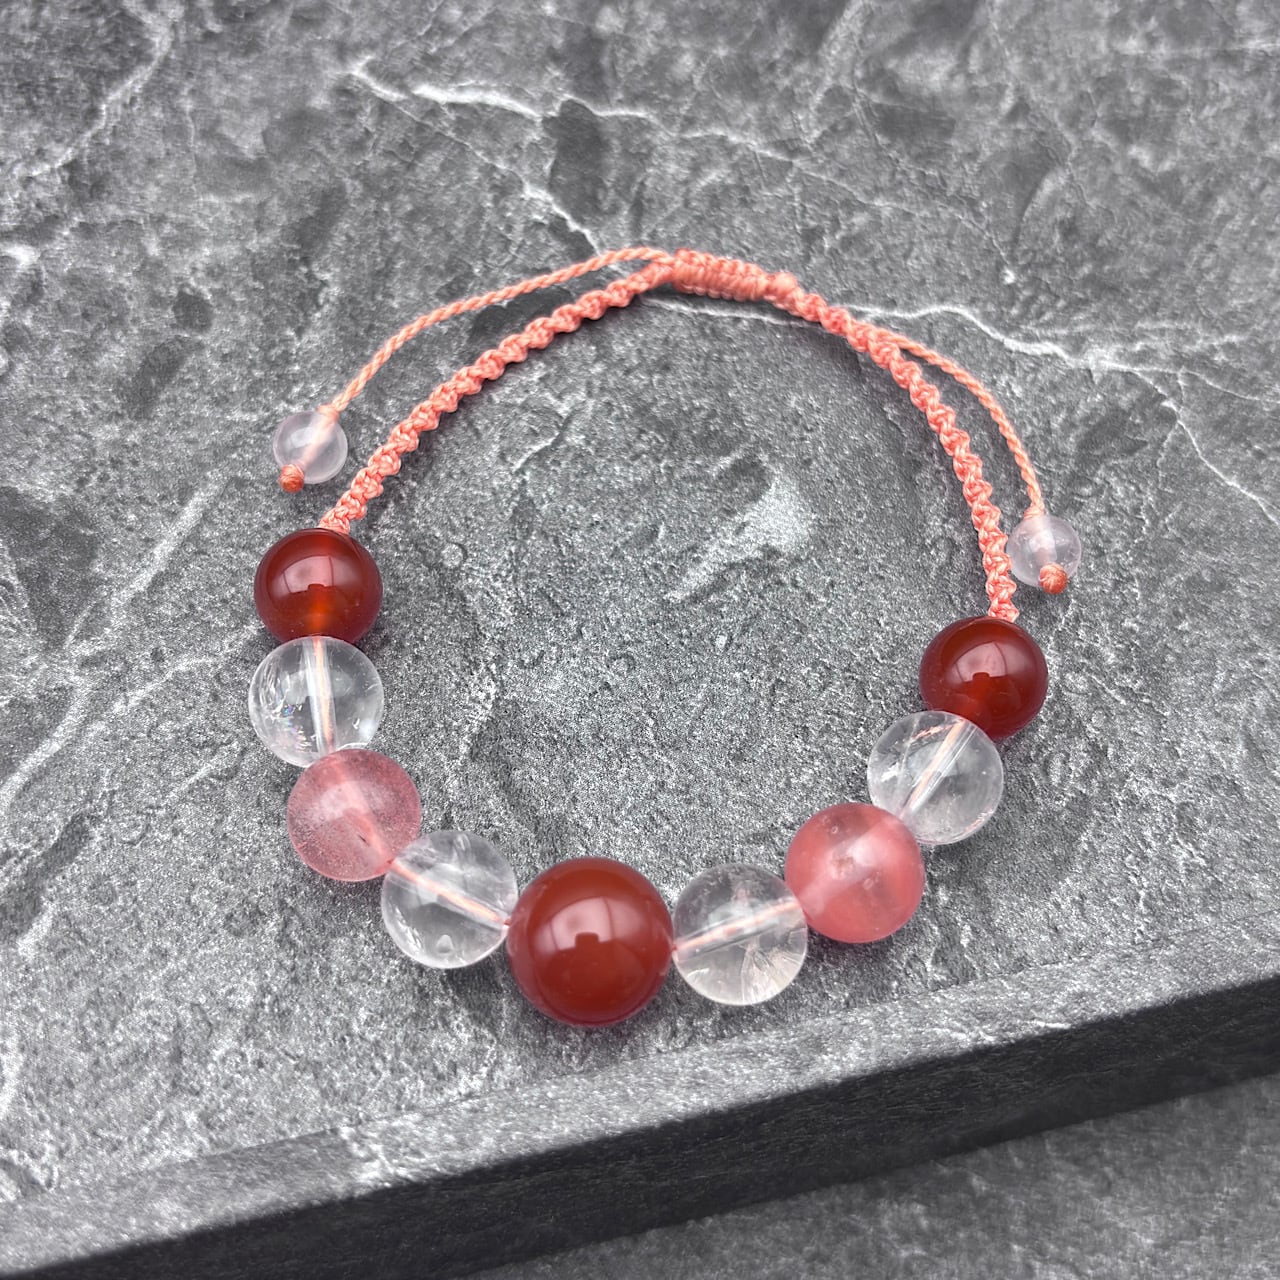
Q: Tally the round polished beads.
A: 11